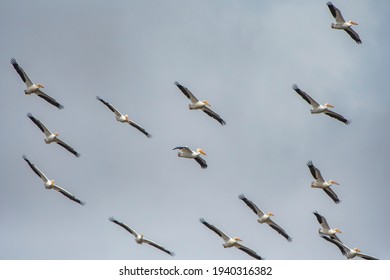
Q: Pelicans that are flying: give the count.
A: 14